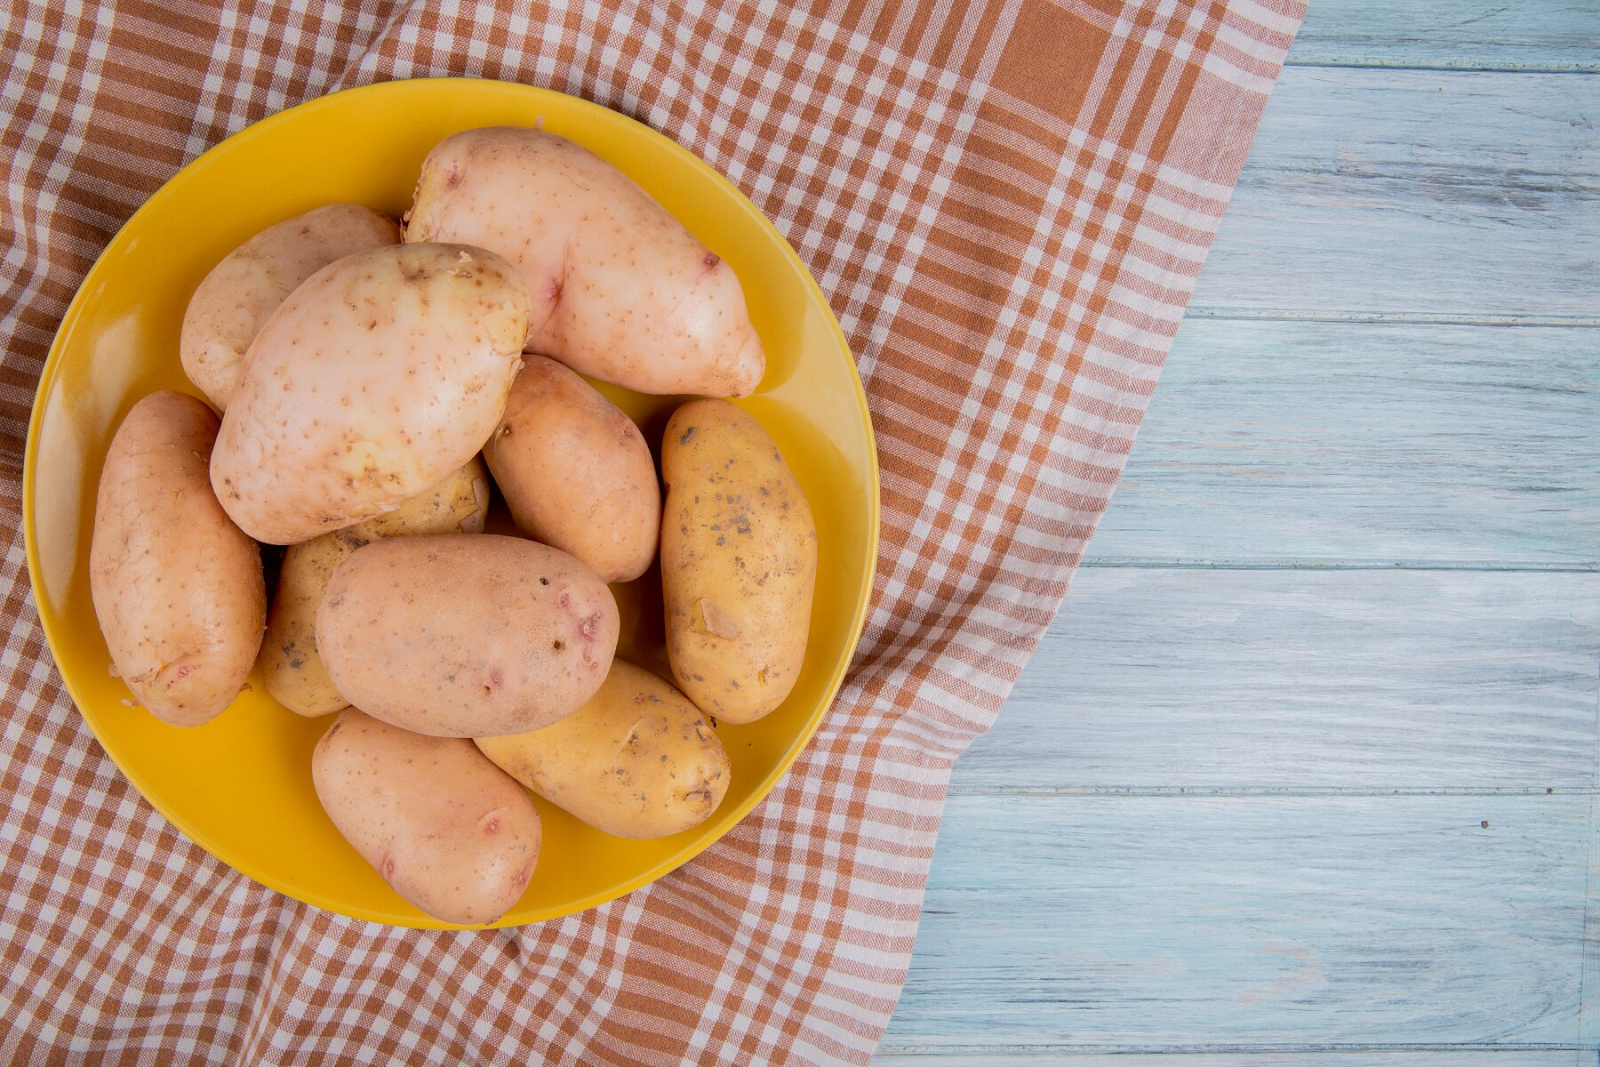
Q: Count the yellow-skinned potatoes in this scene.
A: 3